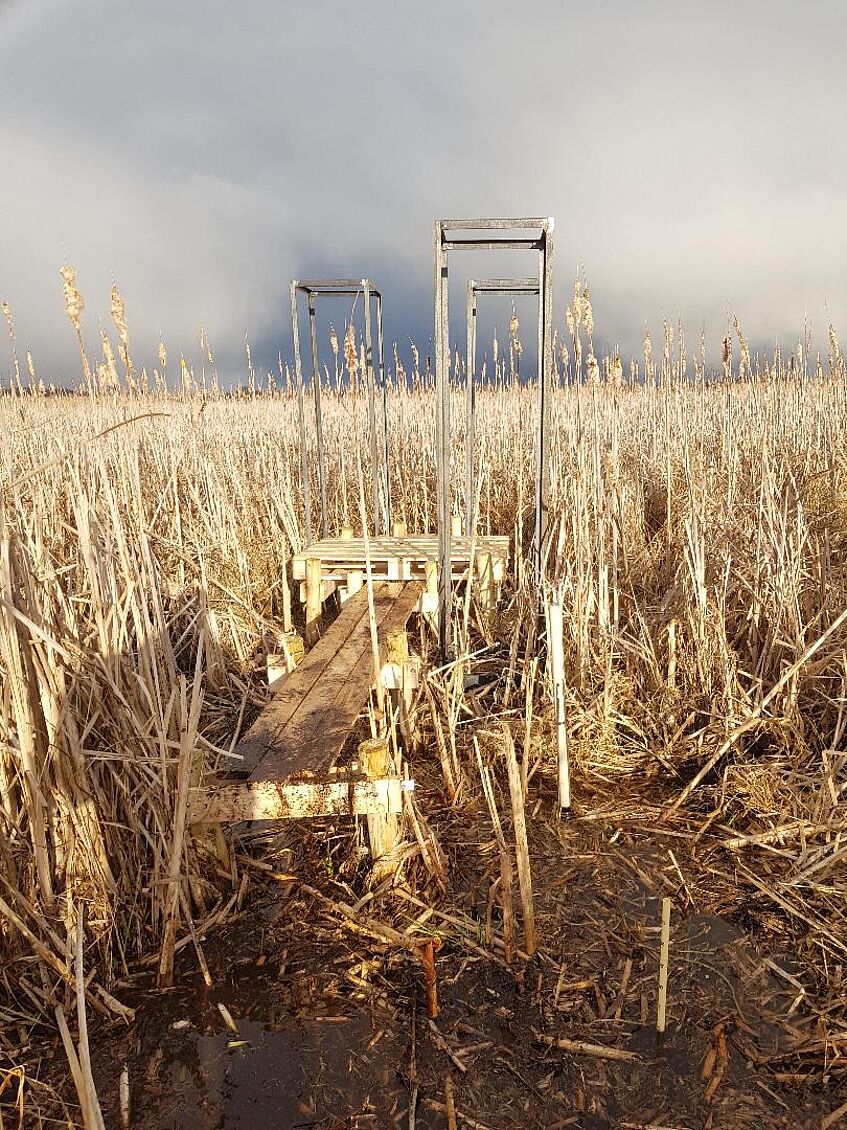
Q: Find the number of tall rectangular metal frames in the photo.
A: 3